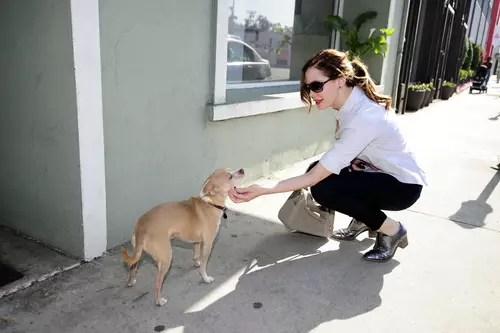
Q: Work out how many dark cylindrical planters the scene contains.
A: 4